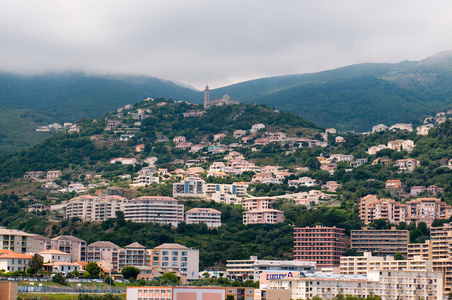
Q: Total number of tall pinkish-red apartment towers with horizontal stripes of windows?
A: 1